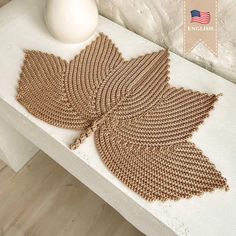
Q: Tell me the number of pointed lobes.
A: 5